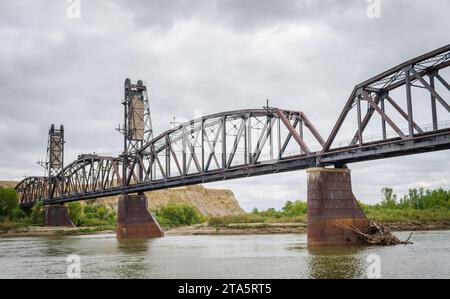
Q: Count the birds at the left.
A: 0